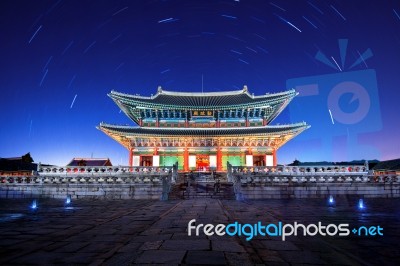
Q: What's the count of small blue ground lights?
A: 4